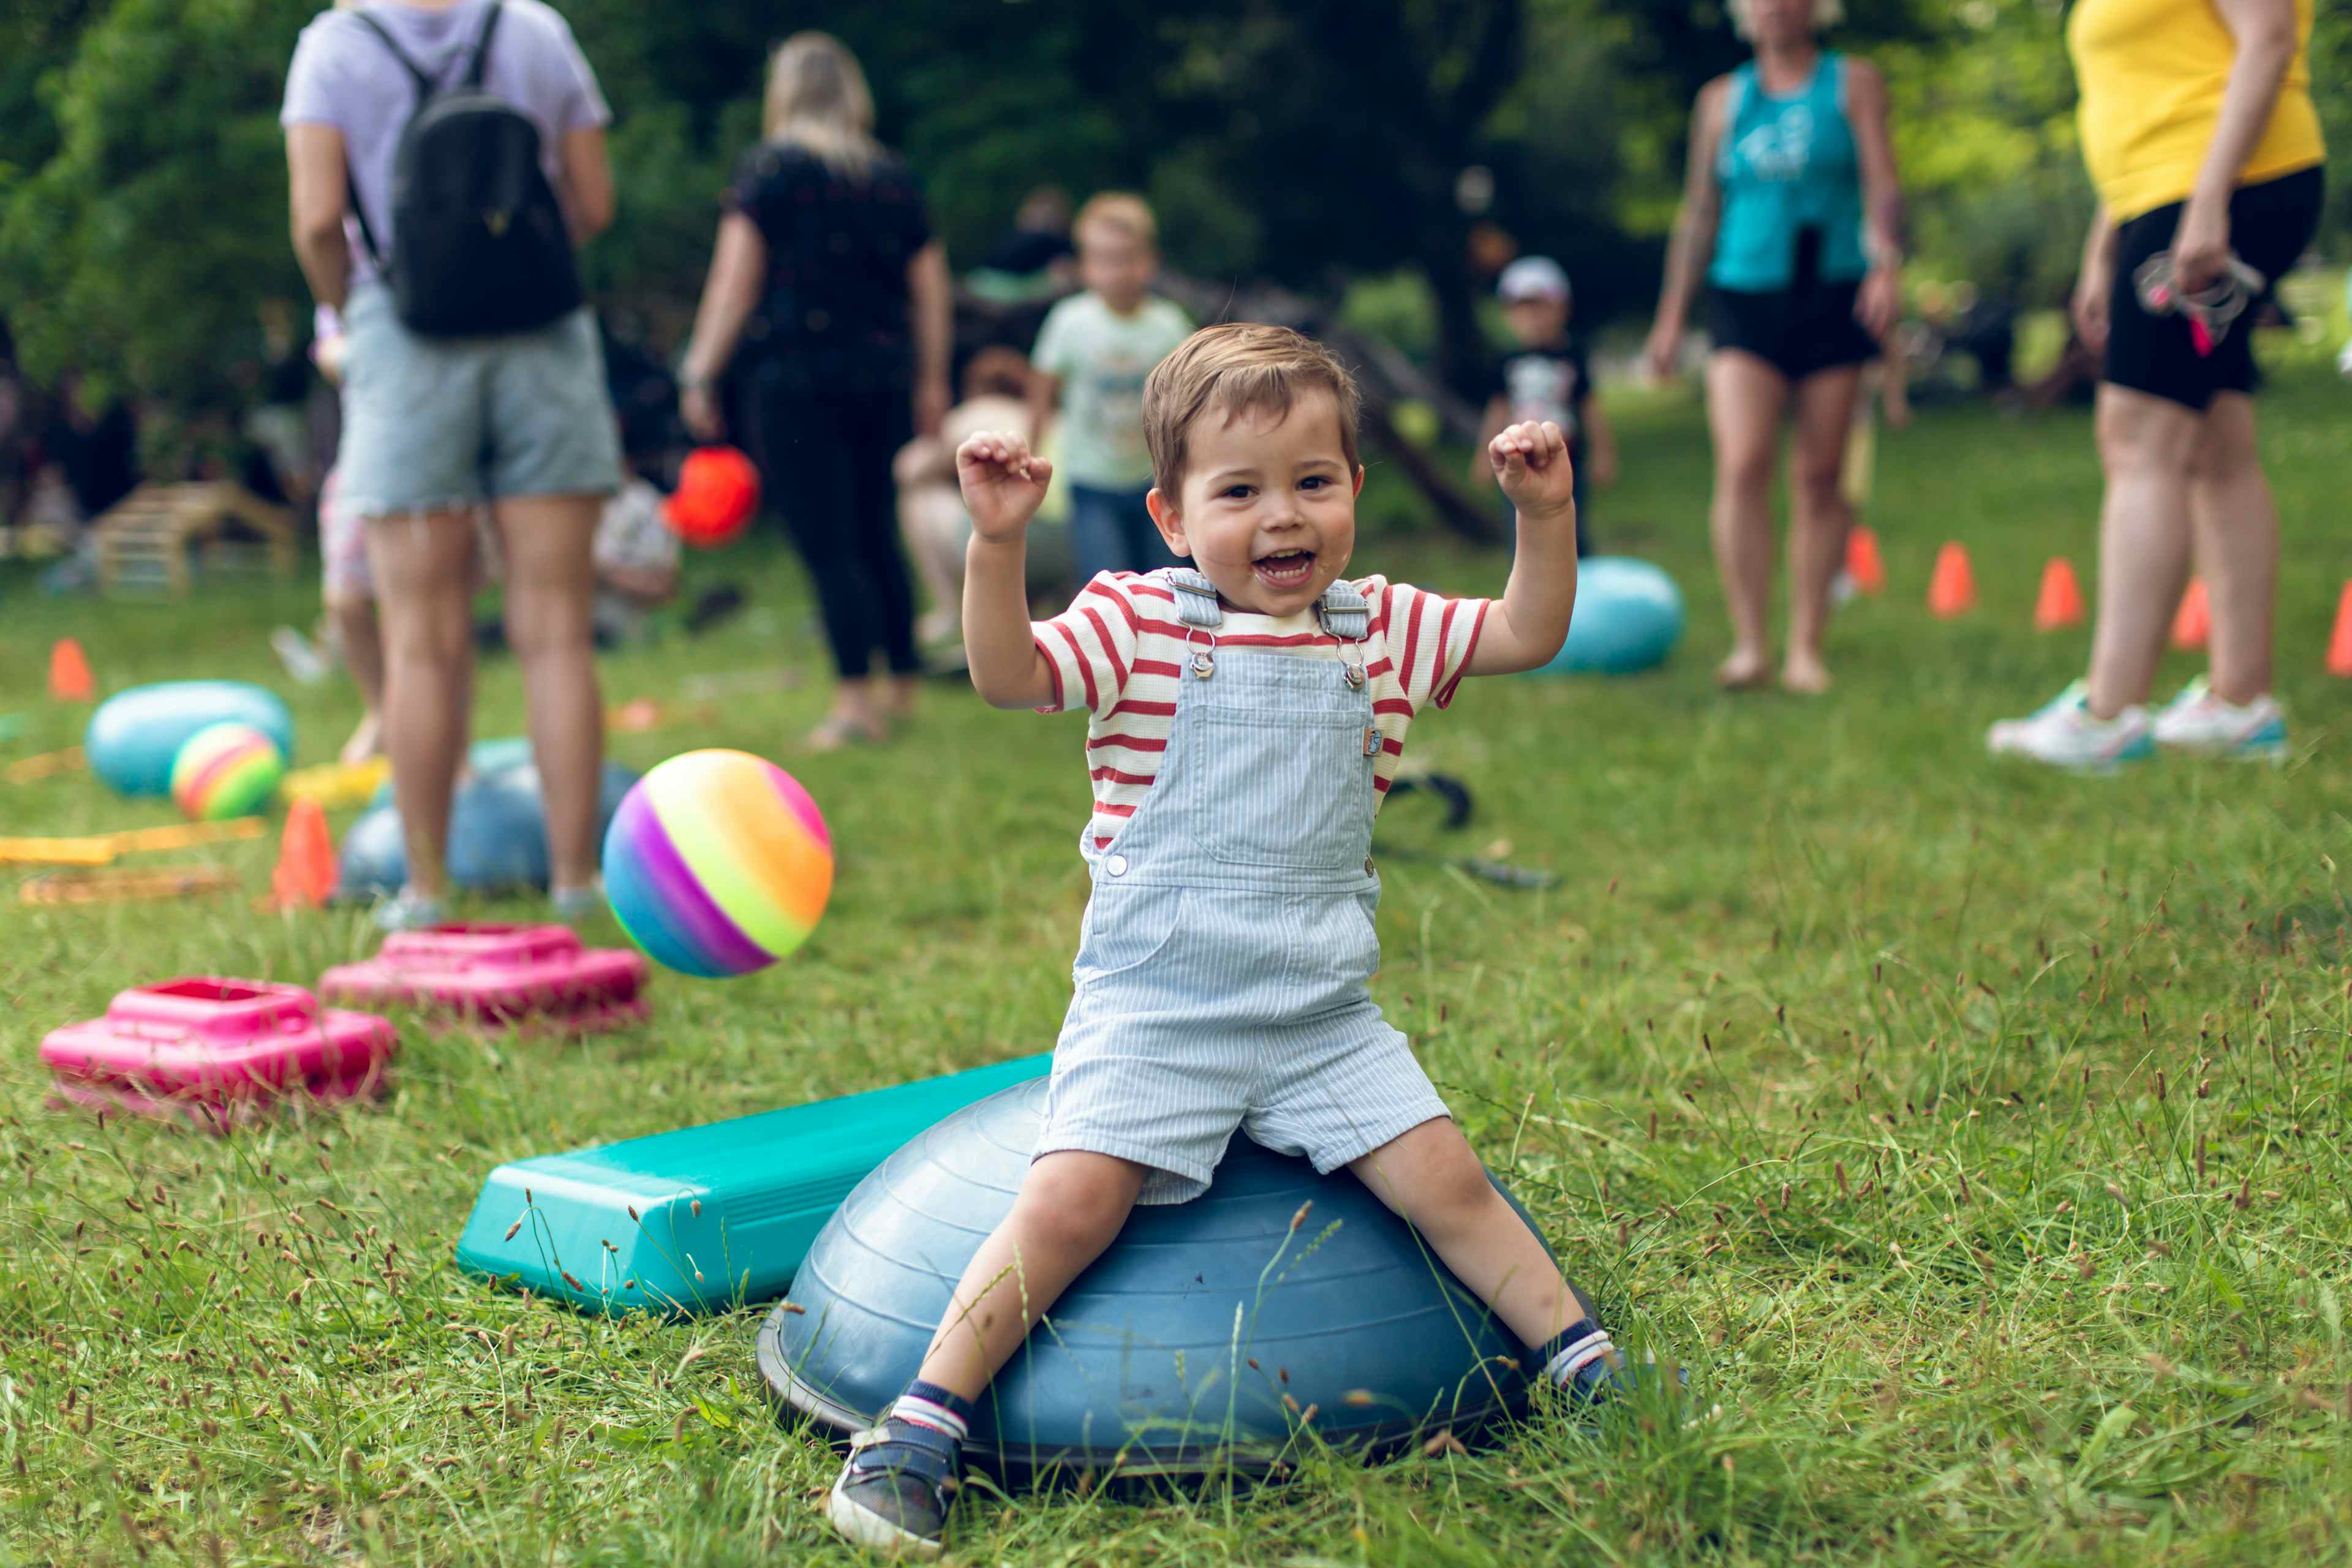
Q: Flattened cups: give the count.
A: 0